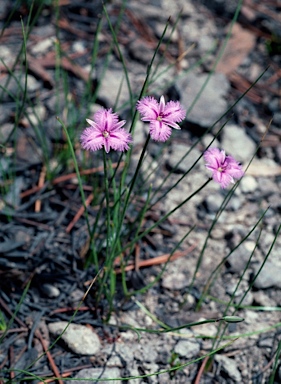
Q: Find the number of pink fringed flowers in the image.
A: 3